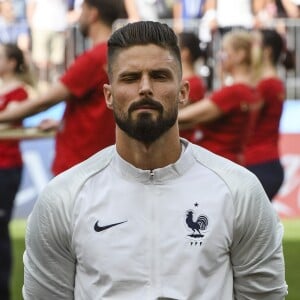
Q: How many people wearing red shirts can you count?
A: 5